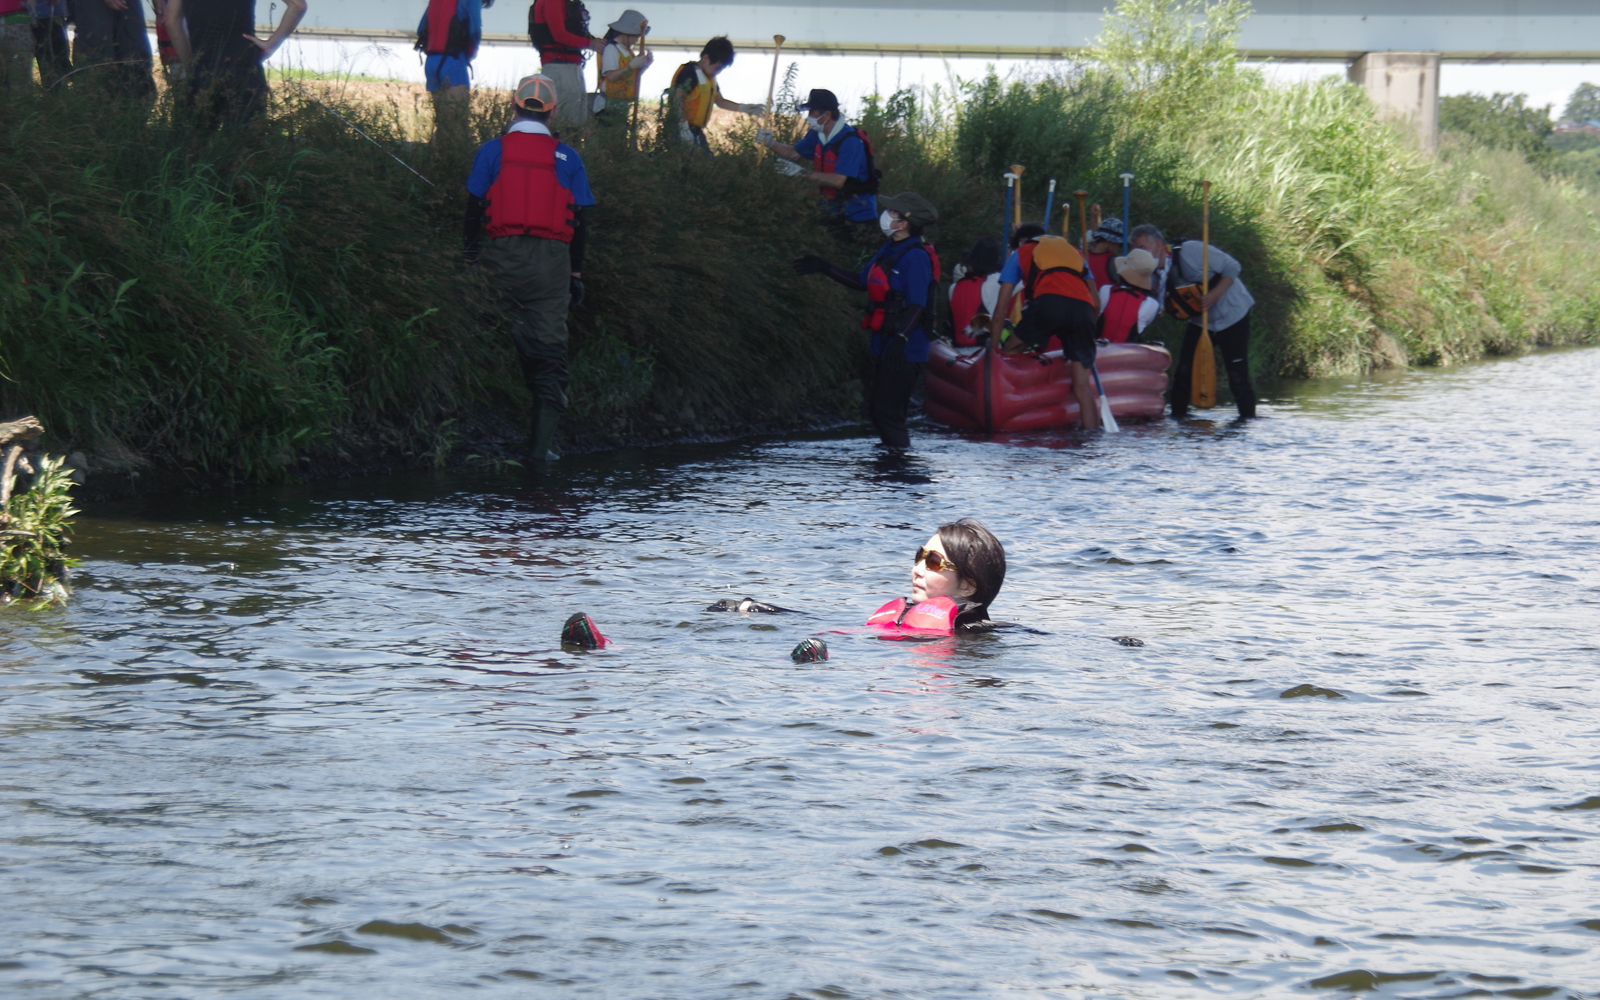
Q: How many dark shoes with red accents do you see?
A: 2